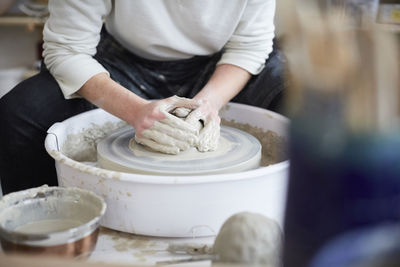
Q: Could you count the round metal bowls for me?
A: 1